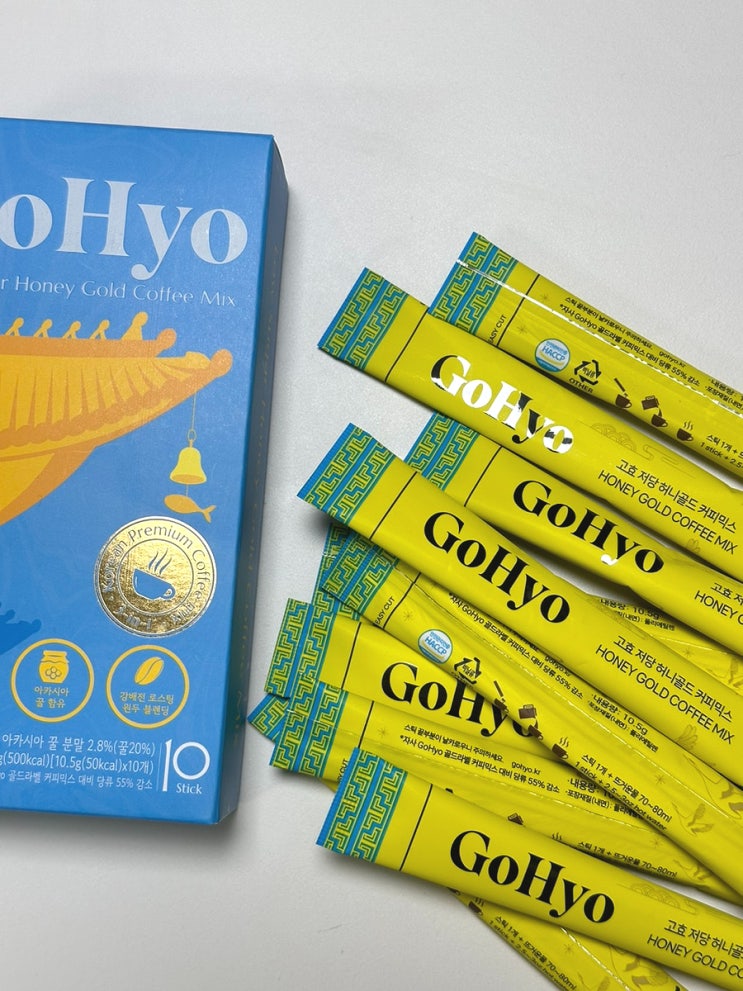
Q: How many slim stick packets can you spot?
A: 10